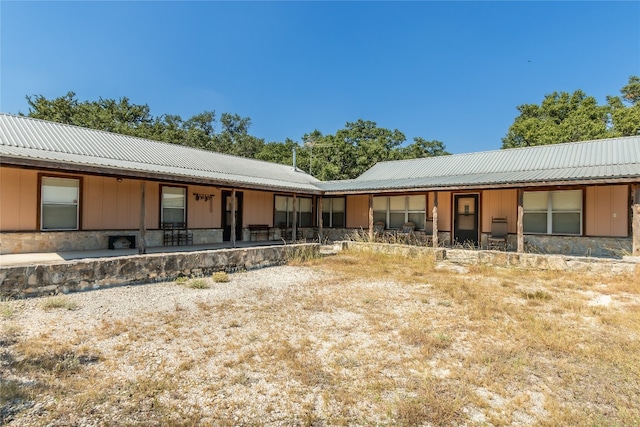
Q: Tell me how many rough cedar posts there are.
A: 8